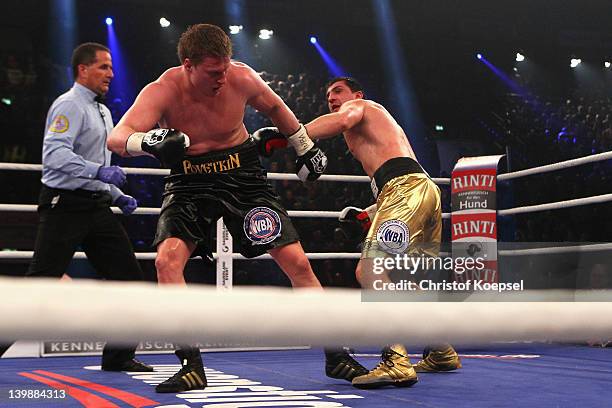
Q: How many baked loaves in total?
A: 0